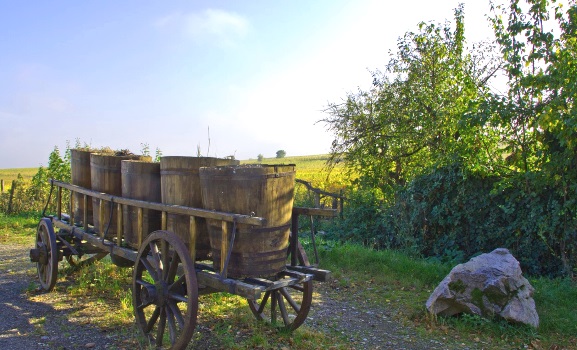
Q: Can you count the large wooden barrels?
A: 5